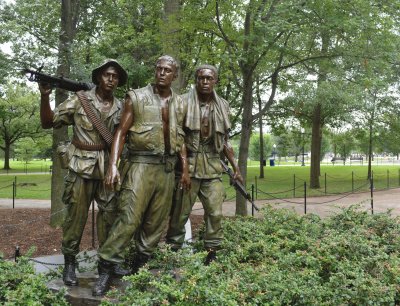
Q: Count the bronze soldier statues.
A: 3